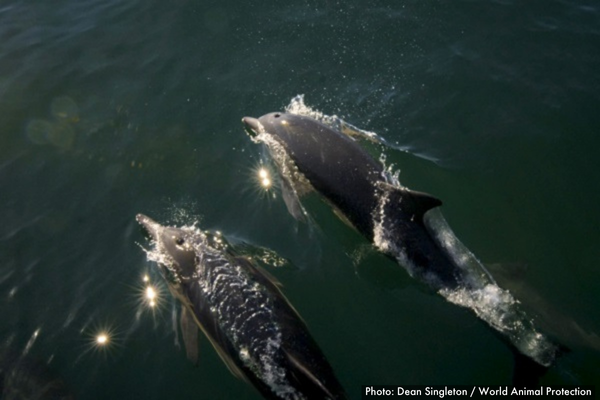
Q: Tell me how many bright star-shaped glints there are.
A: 3